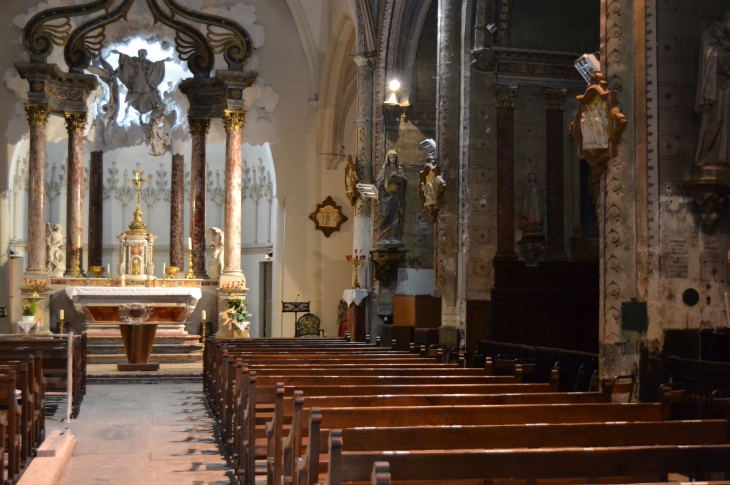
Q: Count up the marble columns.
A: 6